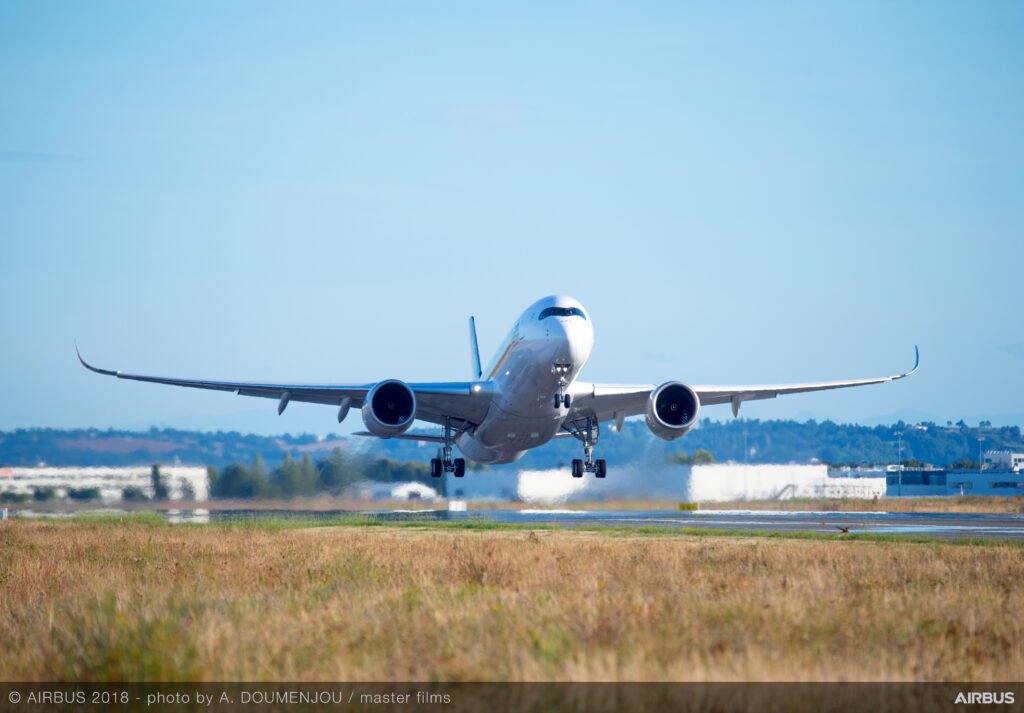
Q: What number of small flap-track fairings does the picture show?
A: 4